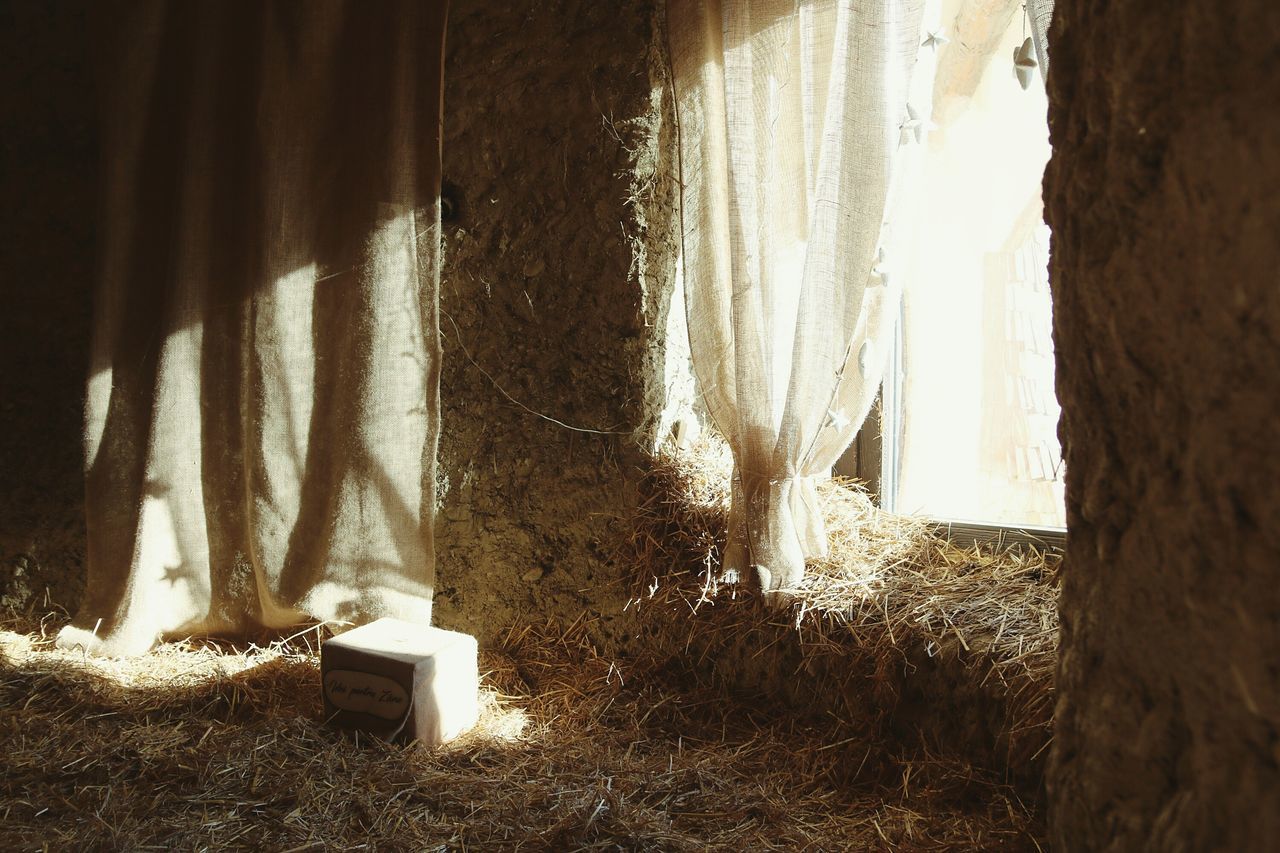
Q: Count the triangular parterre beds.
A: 0